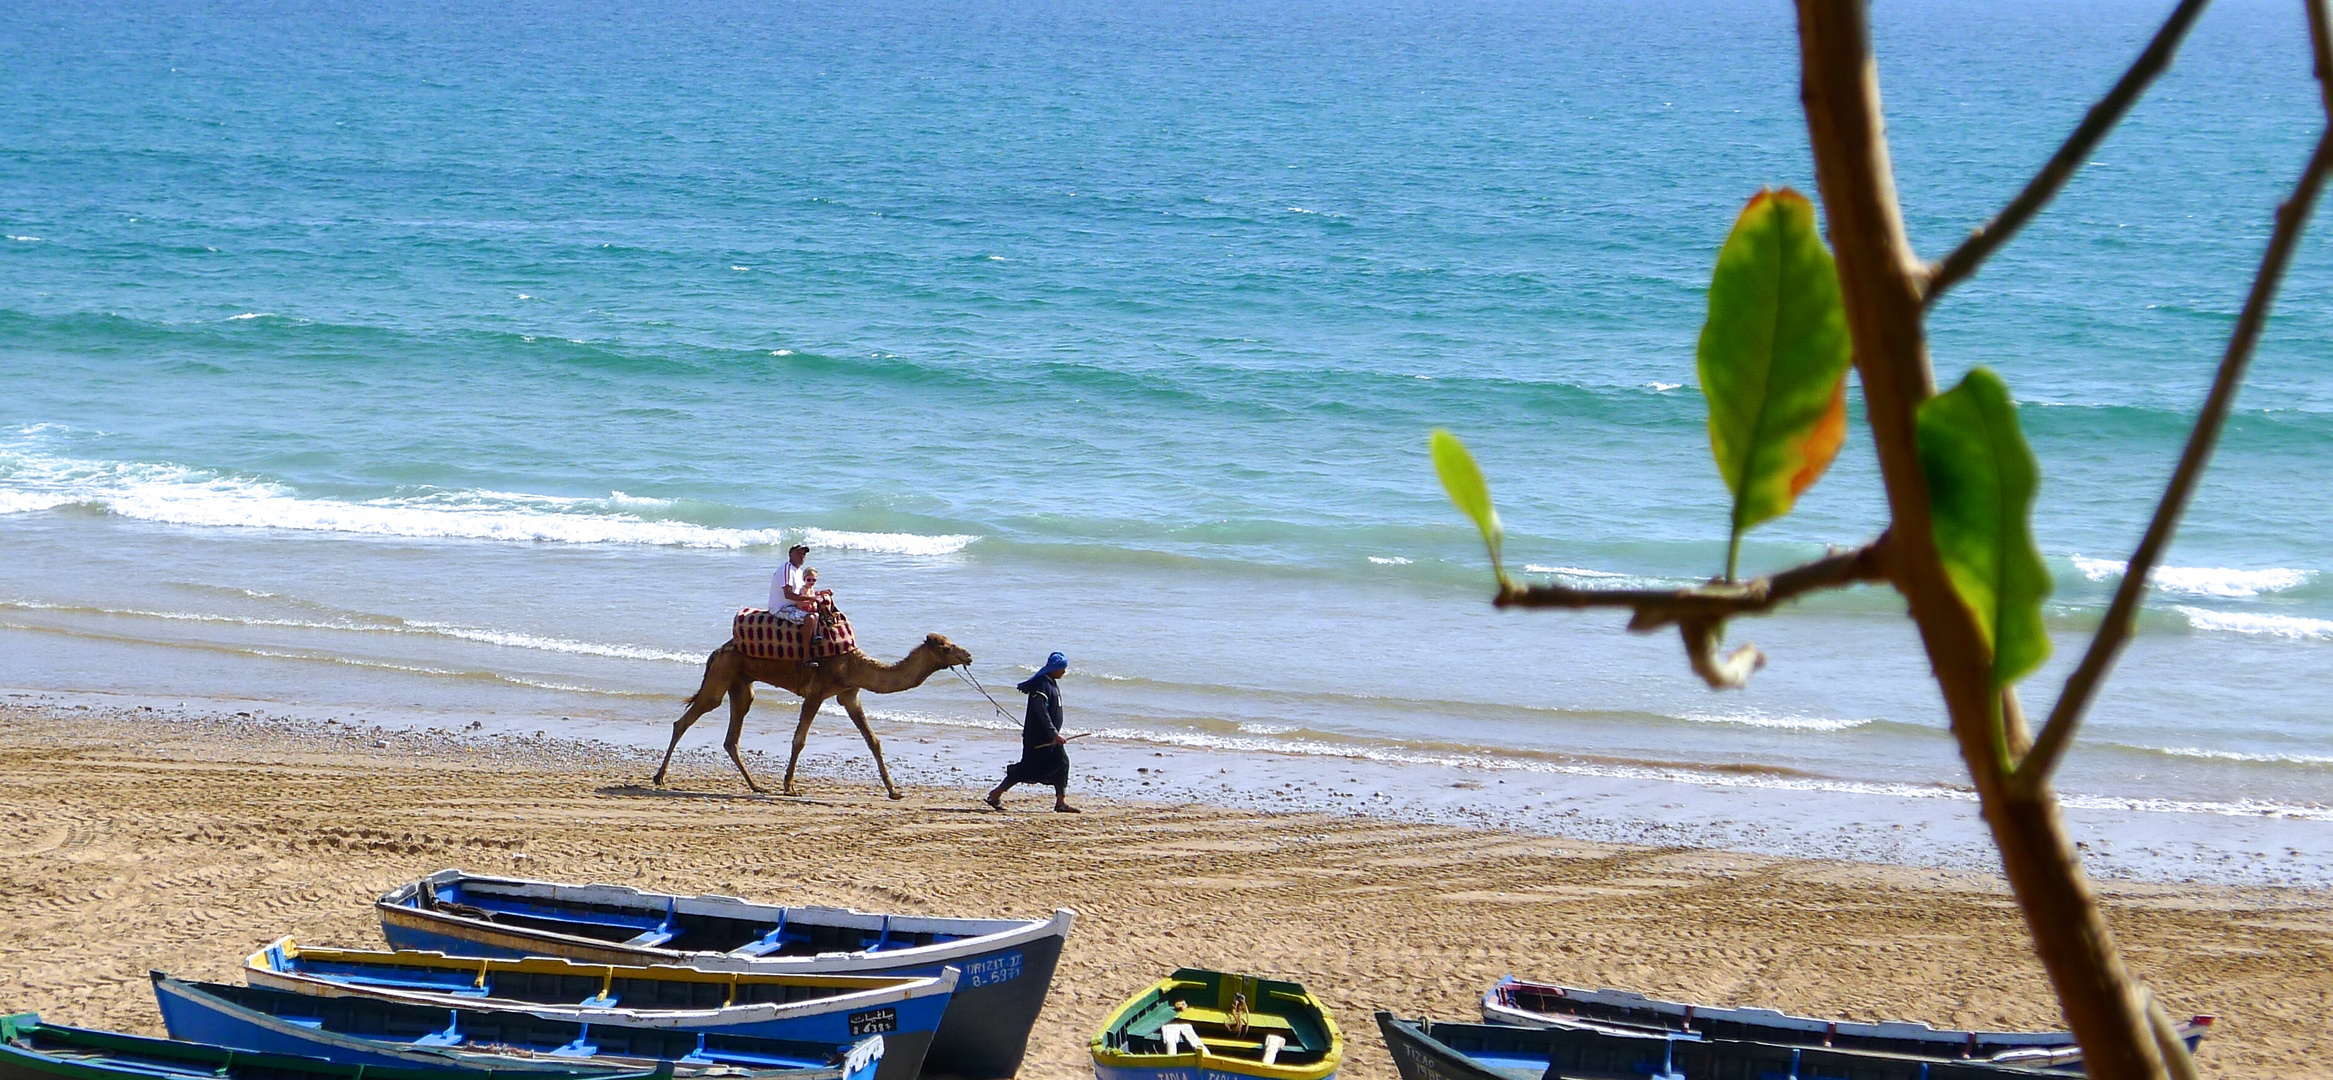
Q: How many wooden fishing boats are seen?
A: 7